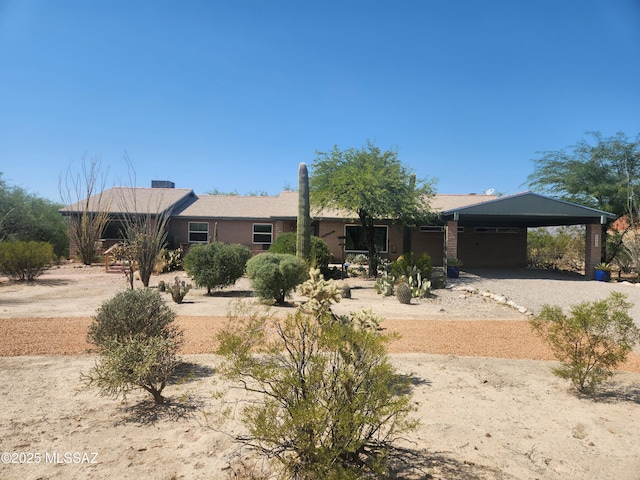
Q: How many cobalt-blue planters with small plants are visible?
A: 2